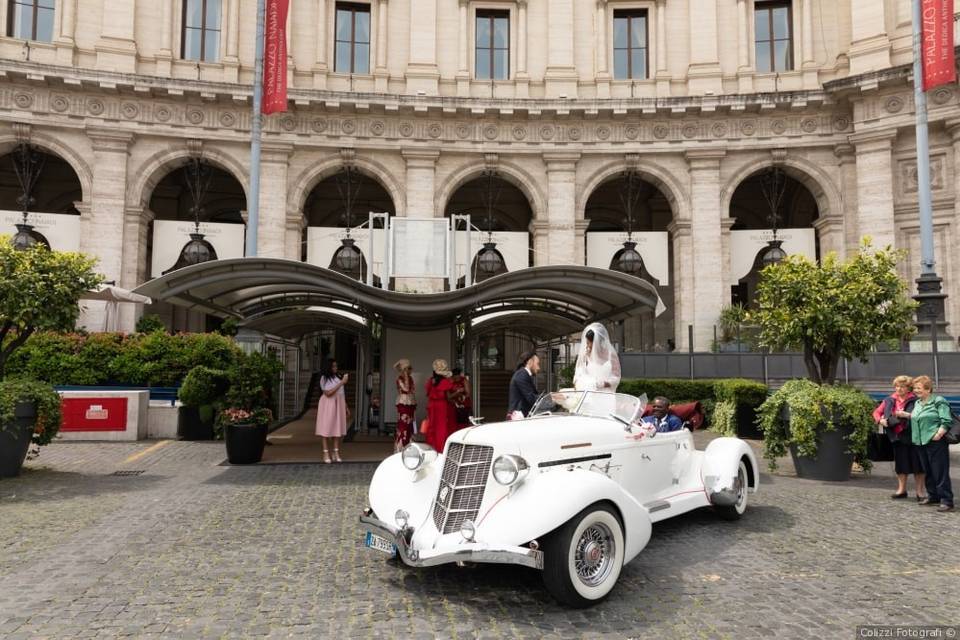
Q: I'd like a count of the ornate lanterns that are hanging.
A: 6